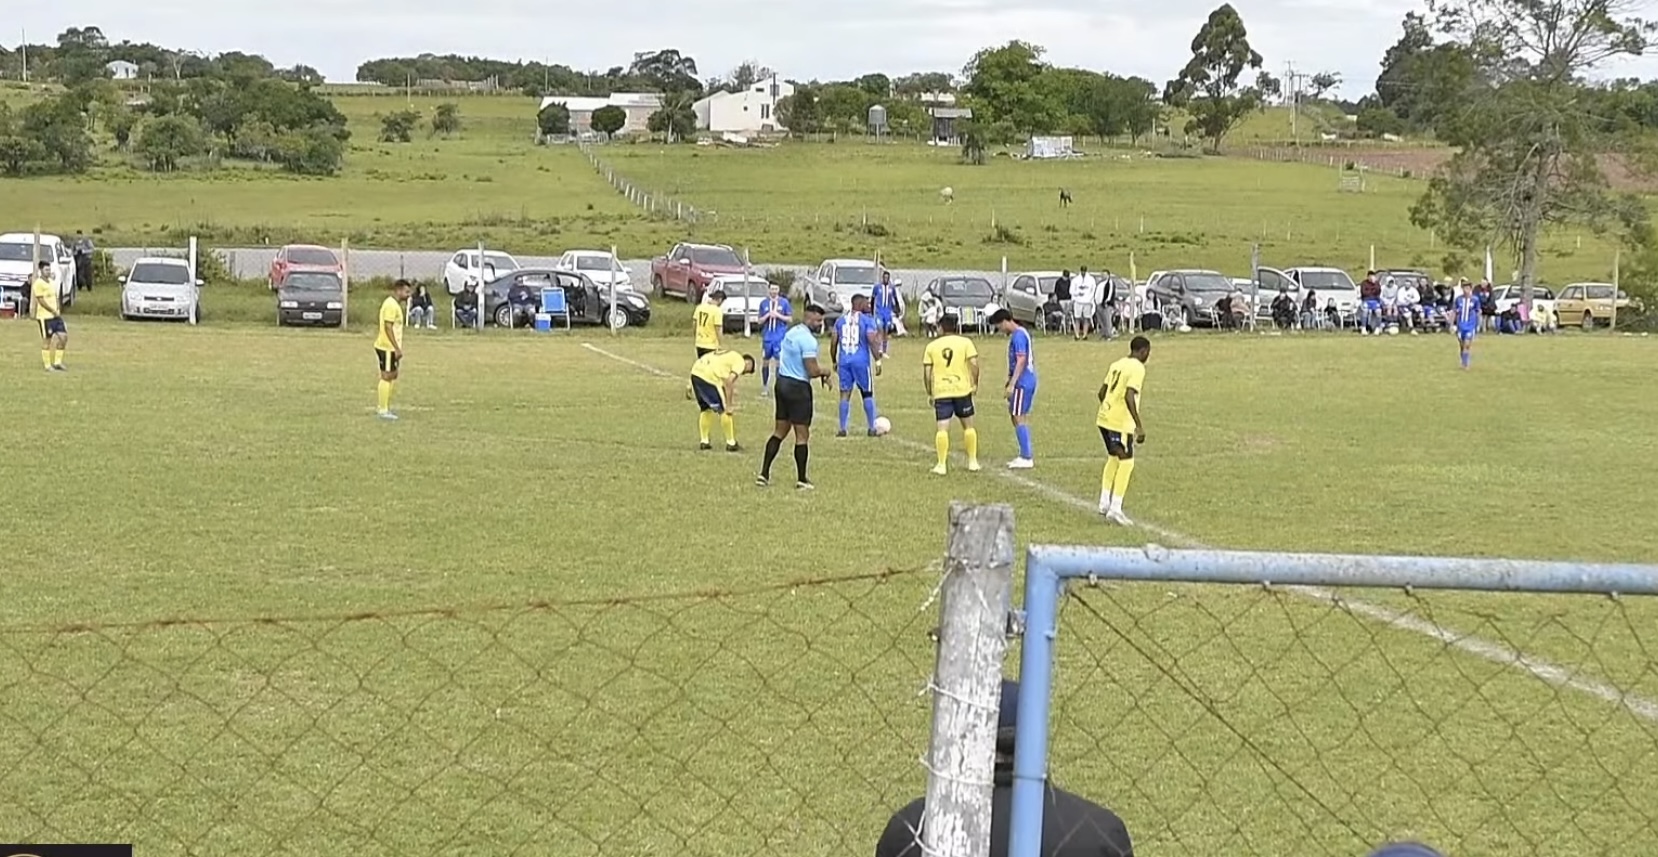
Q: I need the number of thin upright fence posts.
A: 13